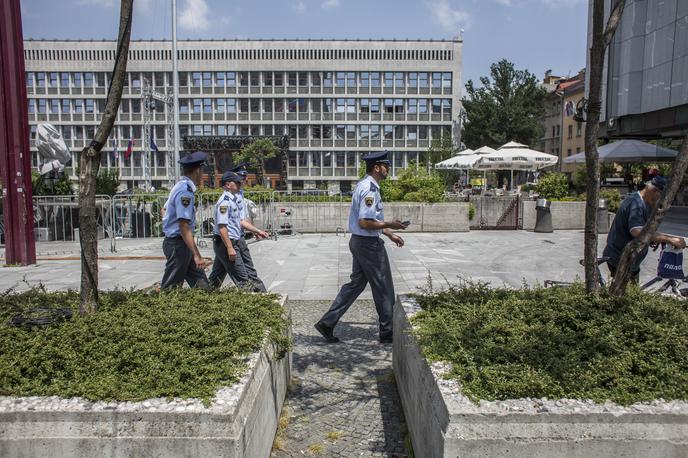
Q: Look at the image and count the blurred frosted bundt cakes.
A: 0